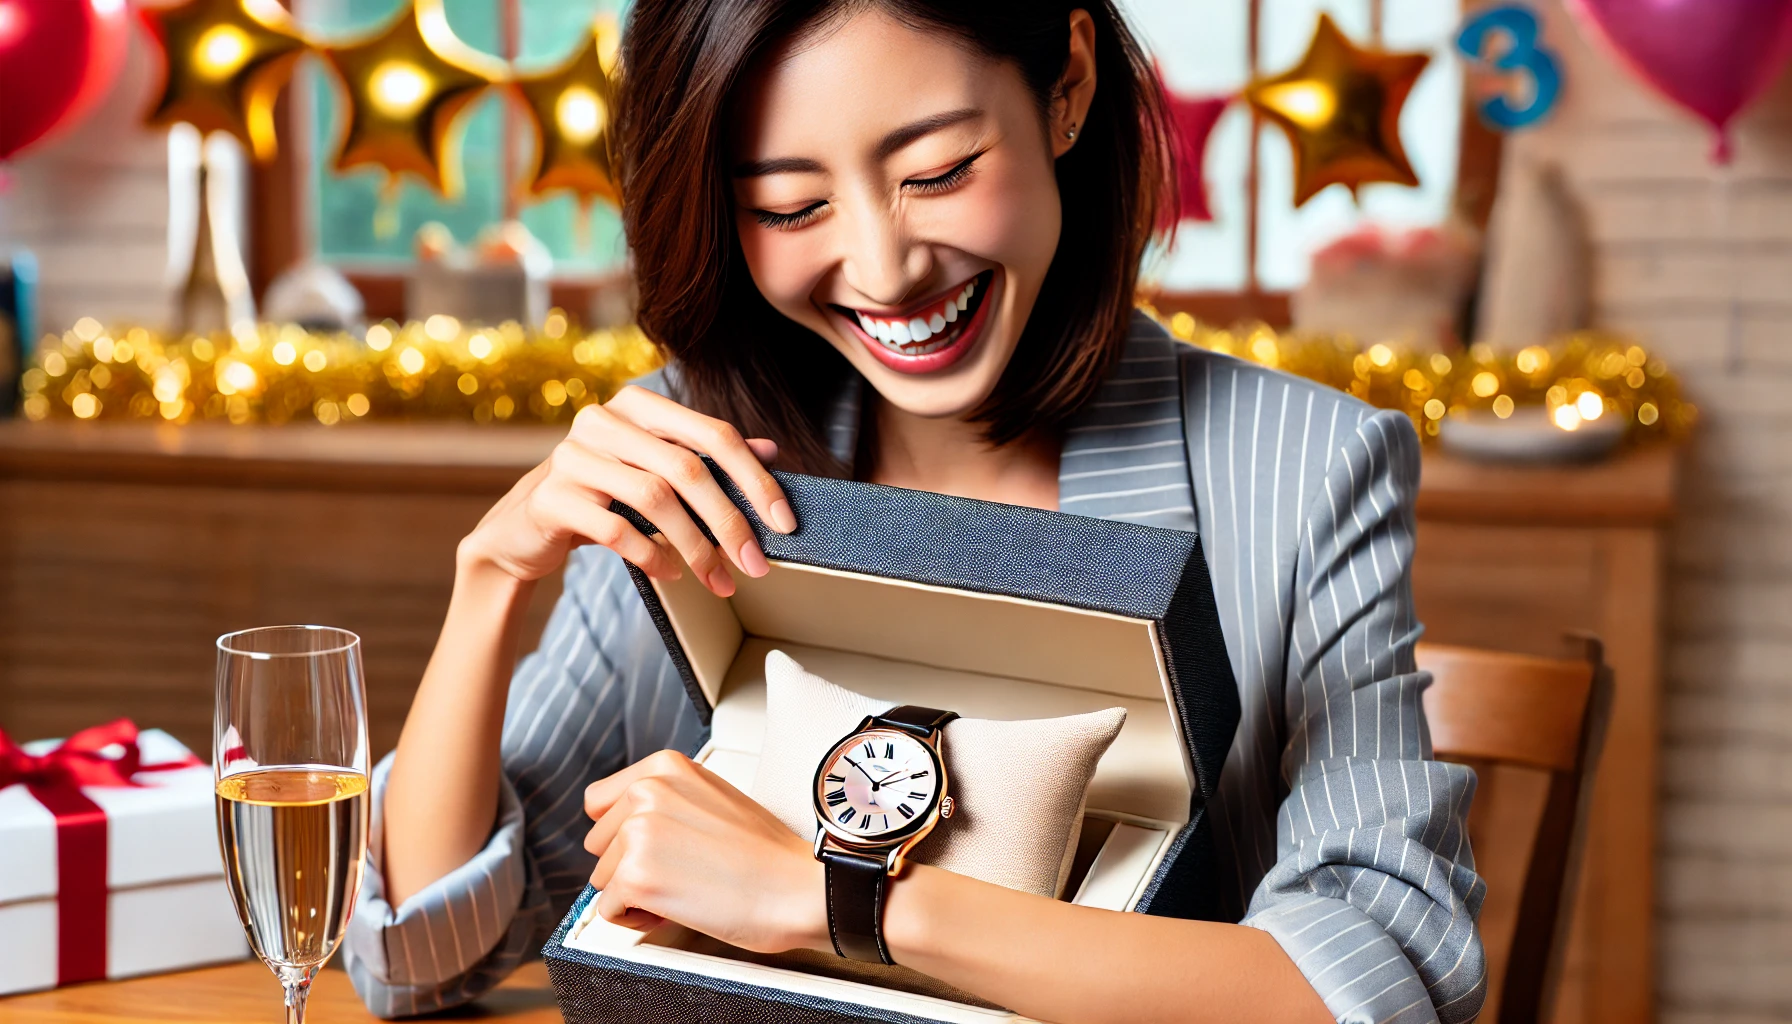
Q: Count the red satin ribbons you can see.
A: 1